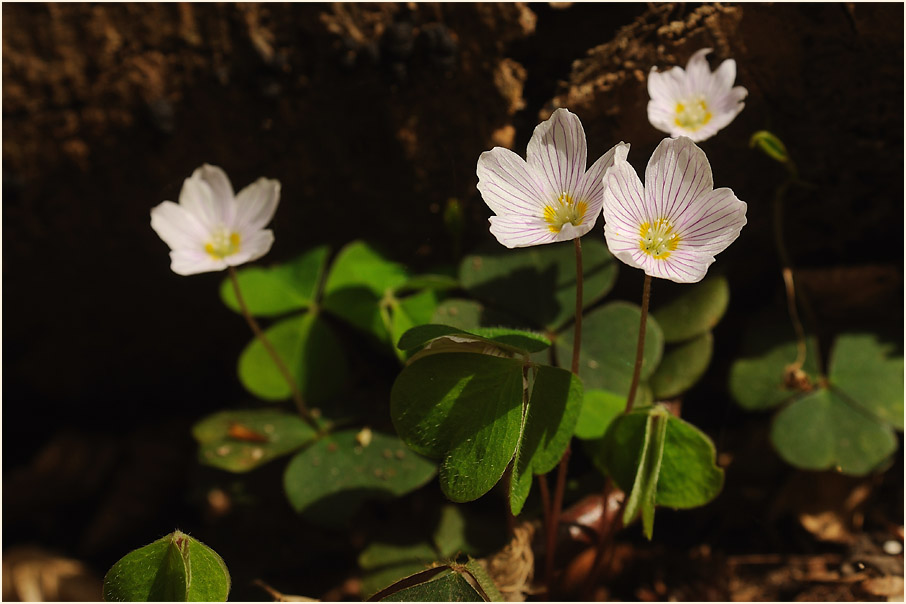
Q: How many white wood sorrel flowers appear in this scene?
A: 4